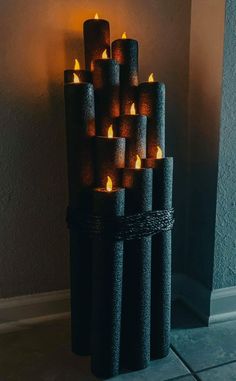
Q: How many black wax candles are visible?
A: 11